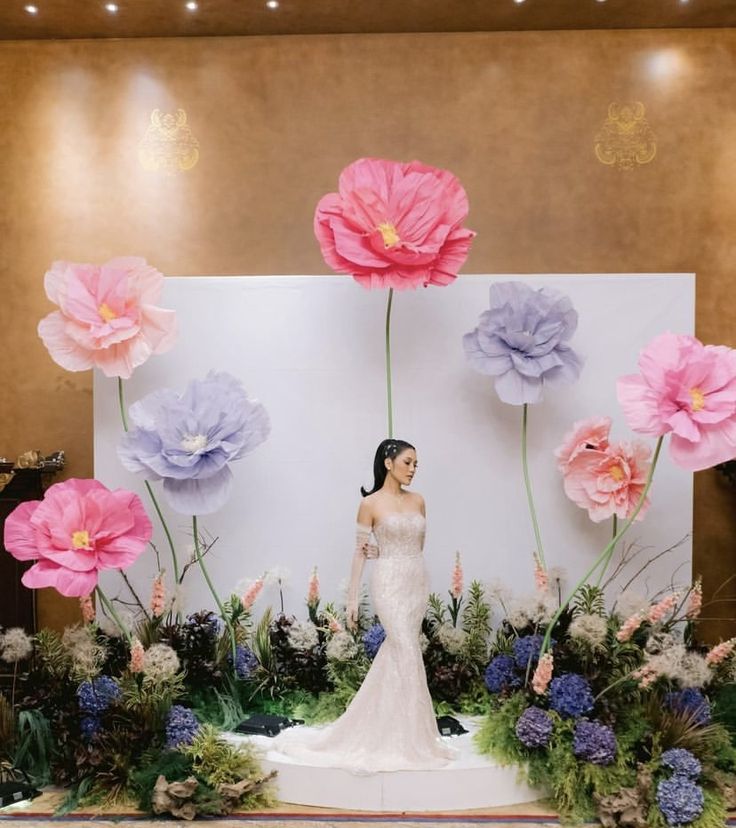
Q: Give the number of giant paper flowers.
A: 7